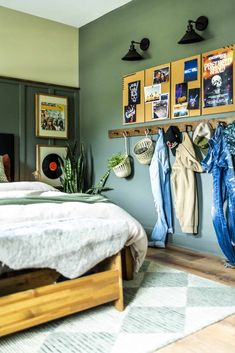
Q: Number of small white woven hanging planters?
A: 2